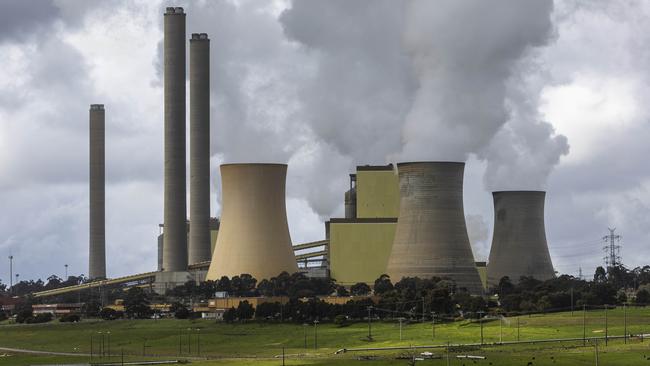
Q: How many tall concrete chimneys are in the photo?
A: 3